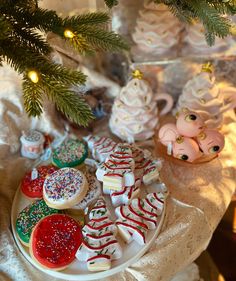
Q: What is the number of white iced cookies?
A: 2